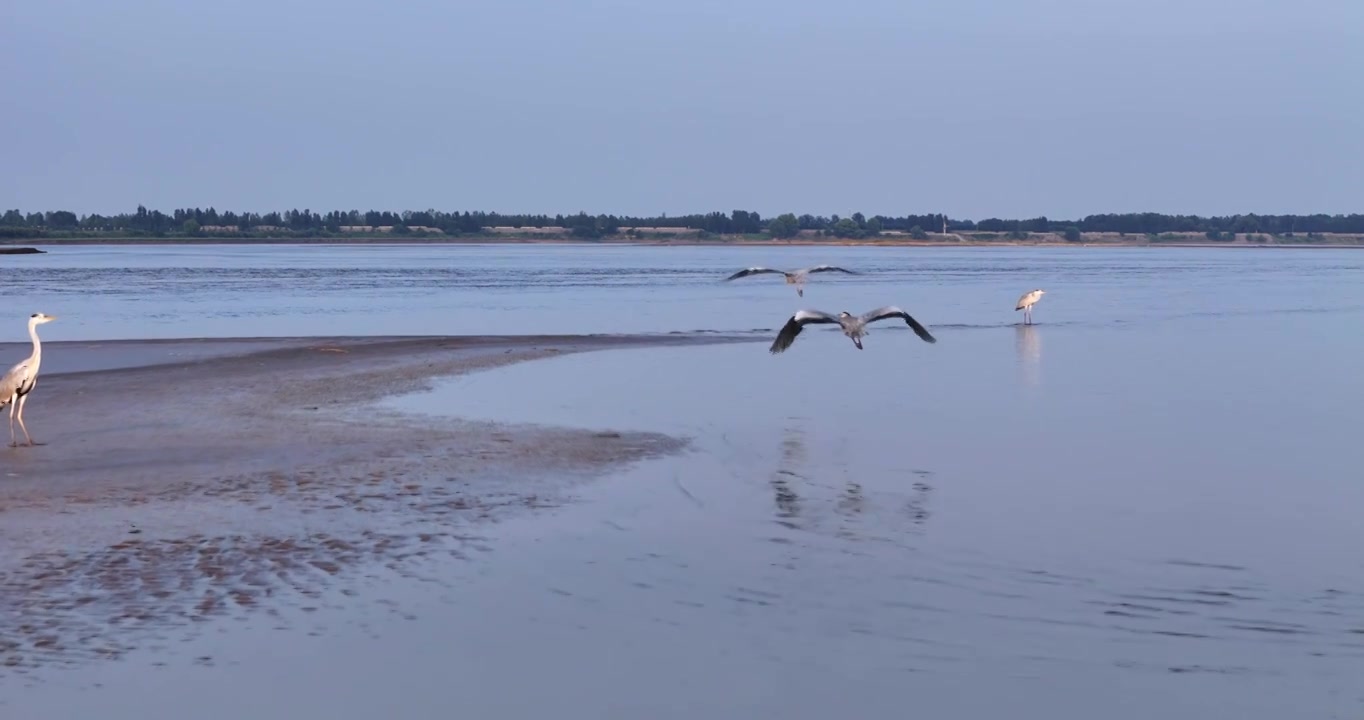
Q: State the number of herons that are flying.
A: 2